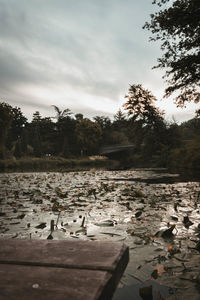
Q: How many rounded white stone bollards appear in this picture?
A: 0